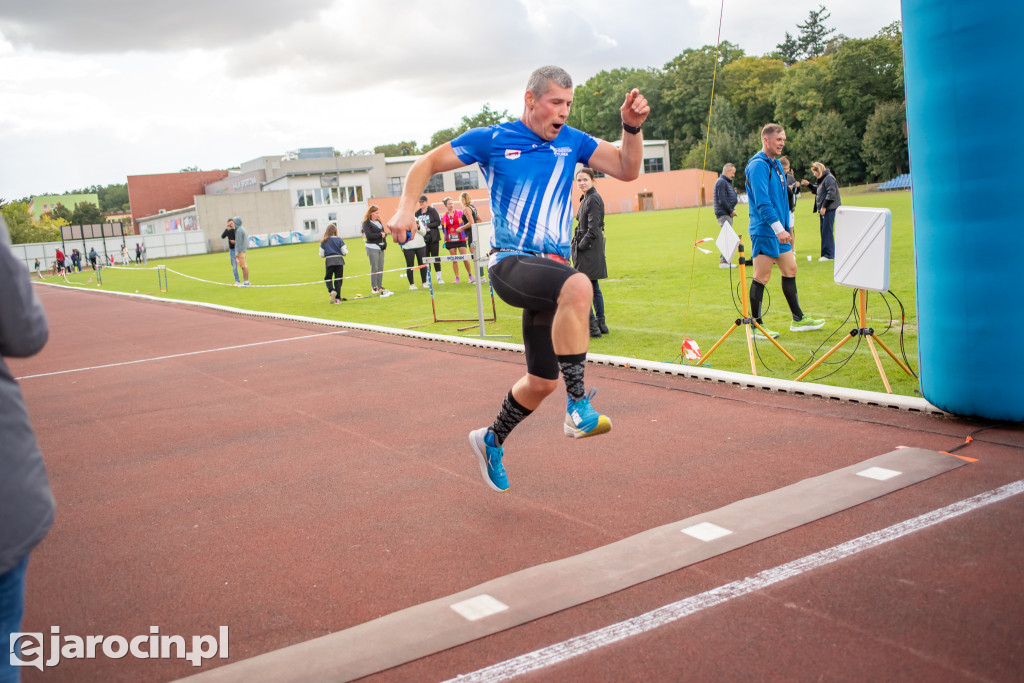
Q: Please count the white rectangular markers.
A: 3